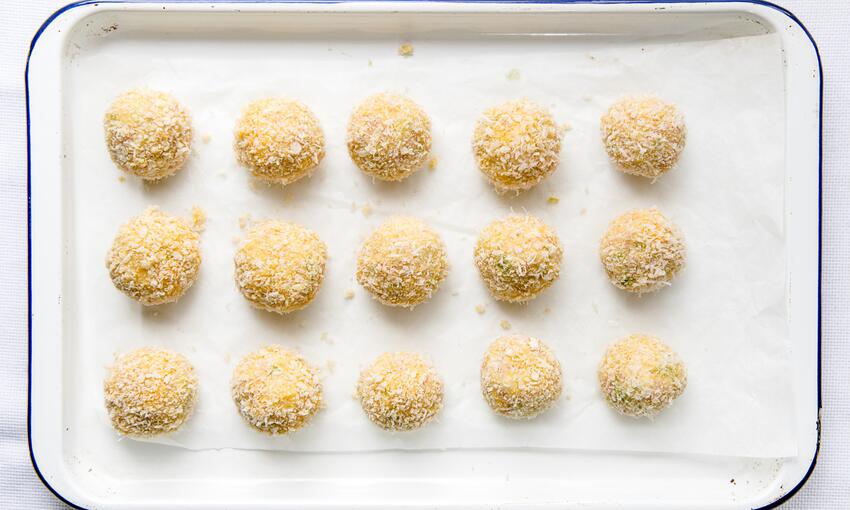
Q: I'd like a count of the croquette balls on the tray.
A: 15